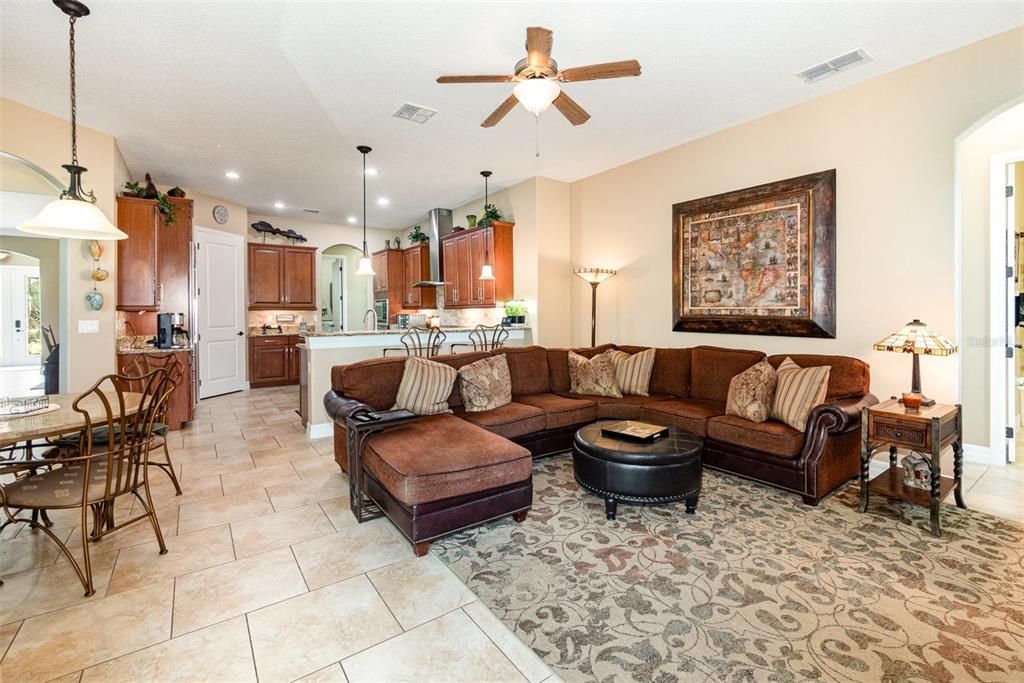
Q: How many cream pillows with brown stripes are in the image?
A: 3